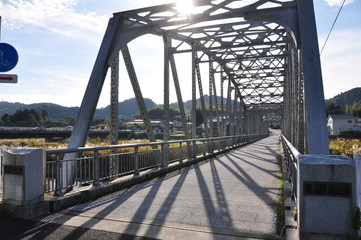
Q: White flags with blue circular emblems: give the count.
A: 0